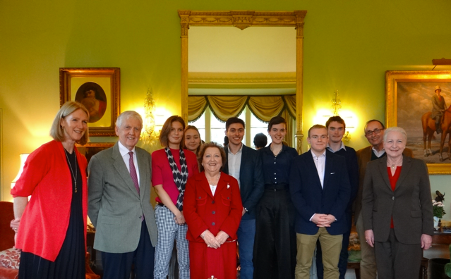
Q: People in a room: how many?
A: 11